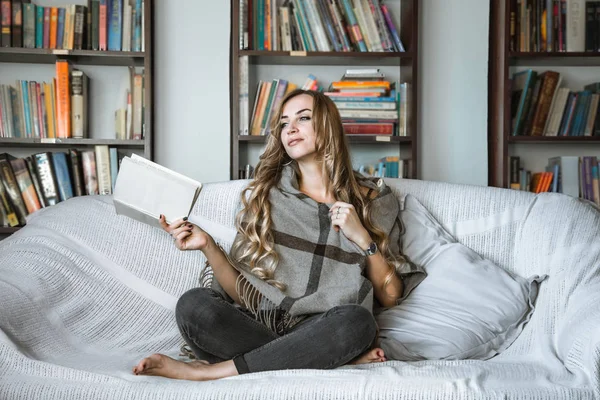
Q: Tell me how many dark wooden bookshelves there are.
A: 3